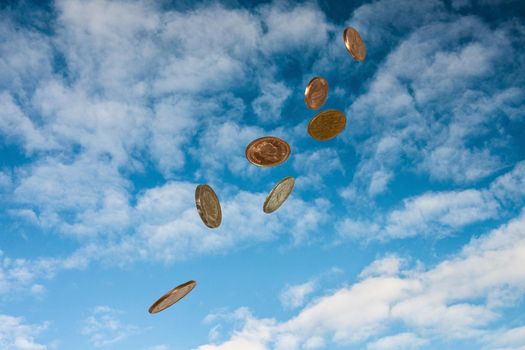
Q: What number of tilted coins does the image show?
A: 7